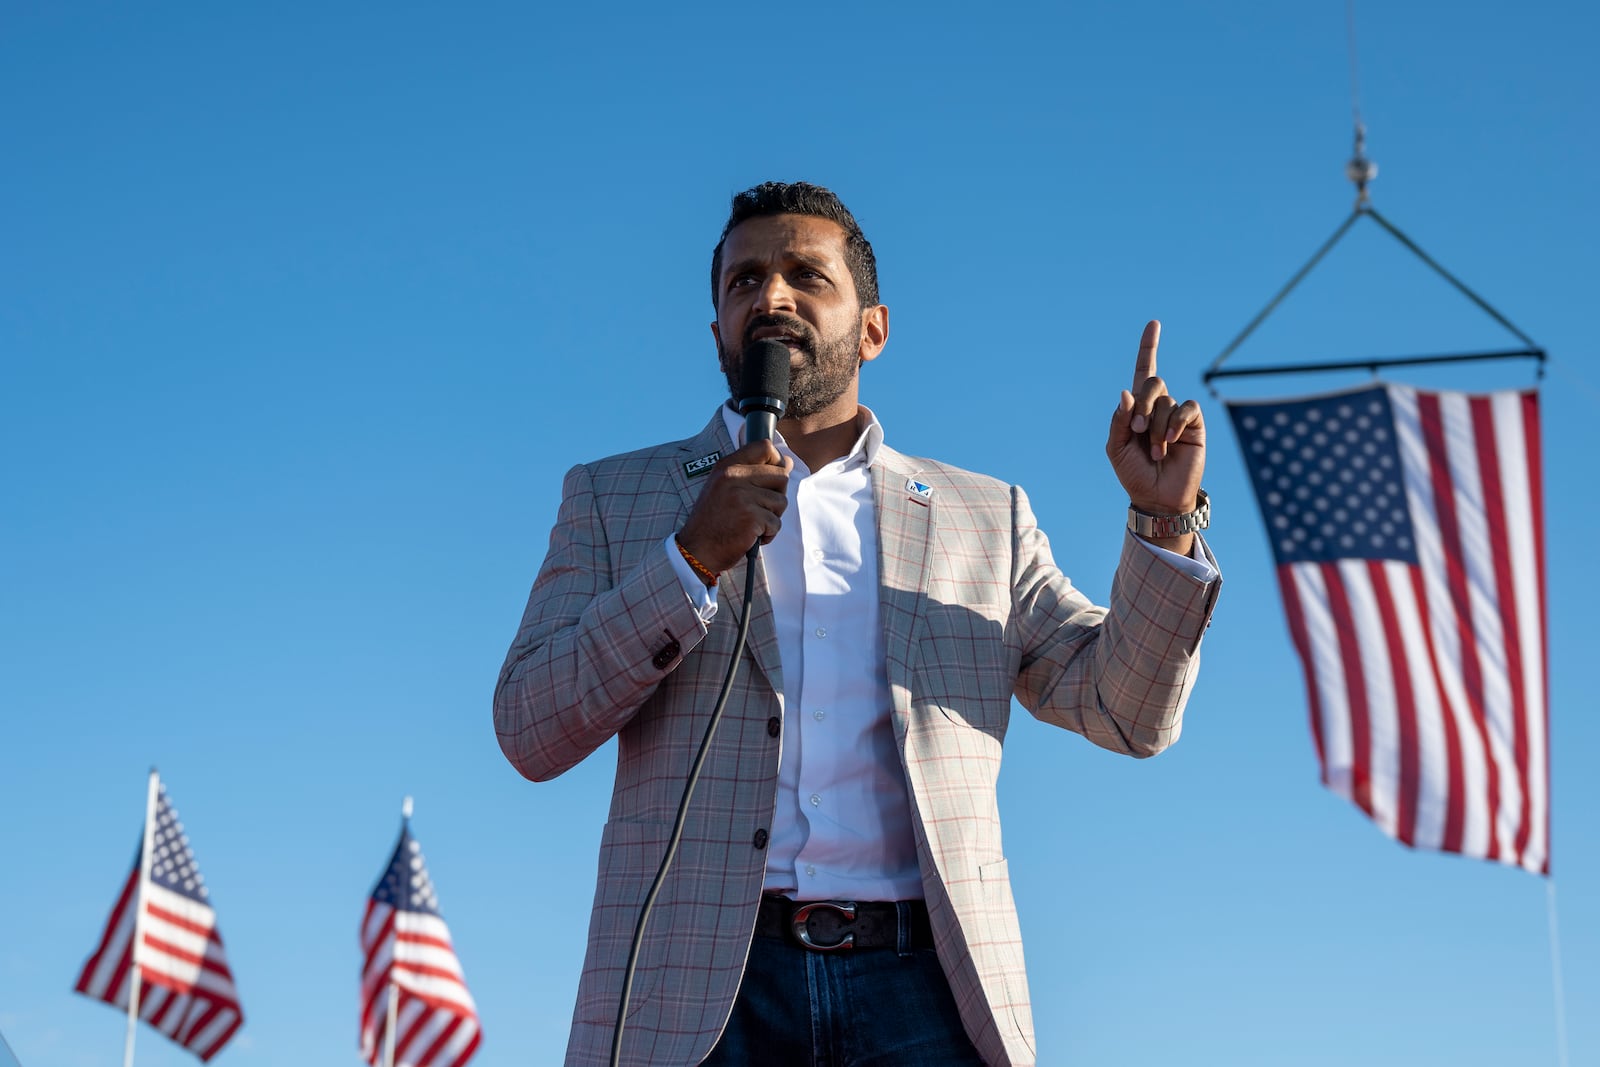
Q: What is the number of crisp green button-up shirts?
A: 0